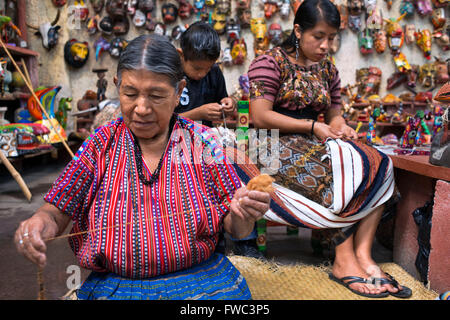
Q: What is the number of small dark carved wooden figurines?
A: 1